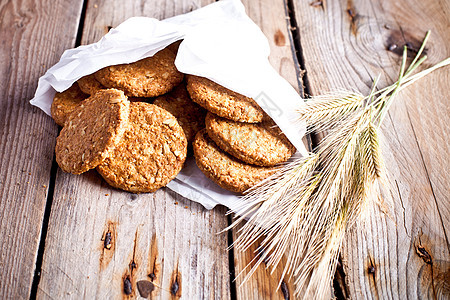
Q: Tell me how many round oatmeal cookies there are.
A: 9